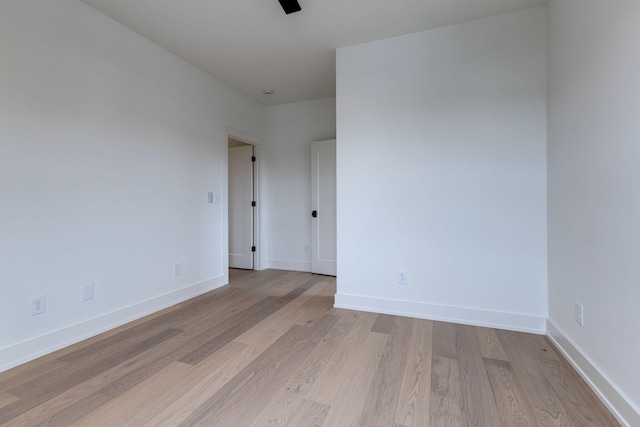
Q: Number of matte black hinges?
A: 3